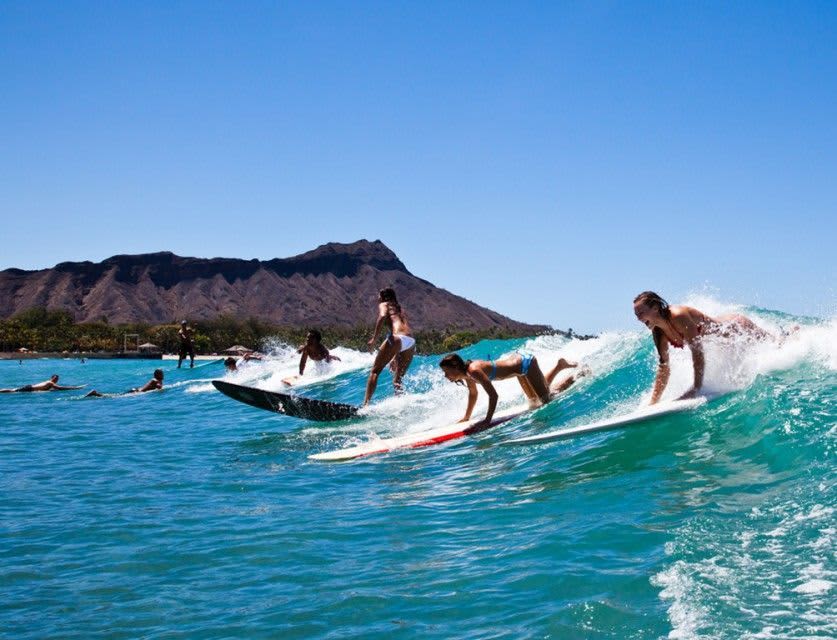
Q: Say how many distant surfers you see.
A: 5